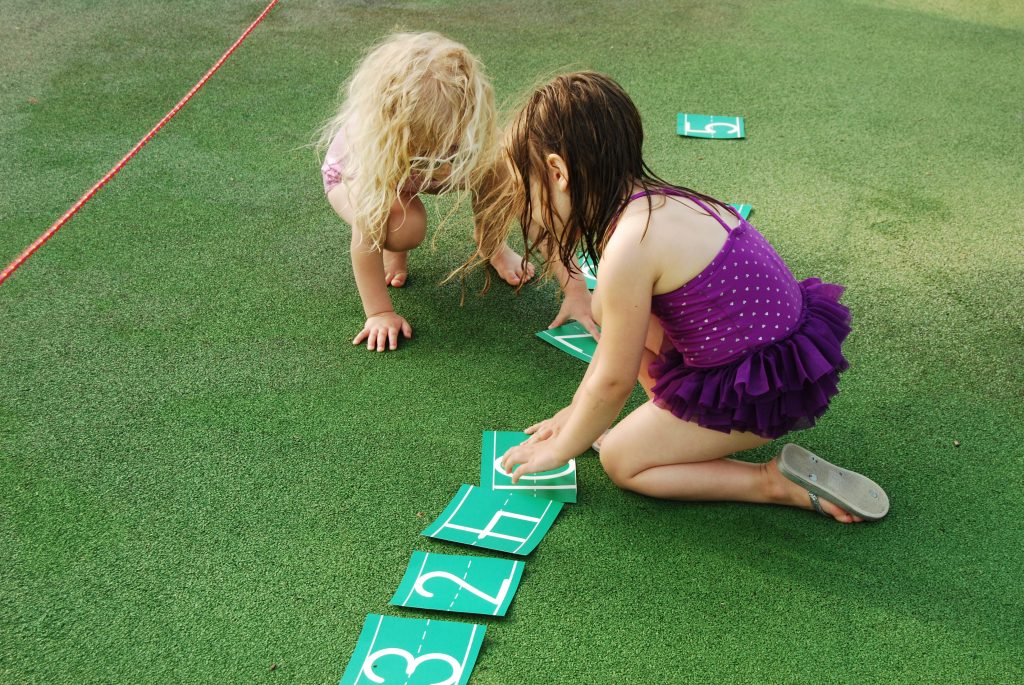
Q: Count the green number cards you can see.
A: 8